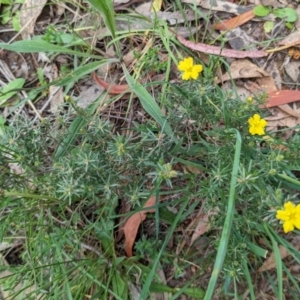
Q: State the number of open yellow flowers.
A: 3